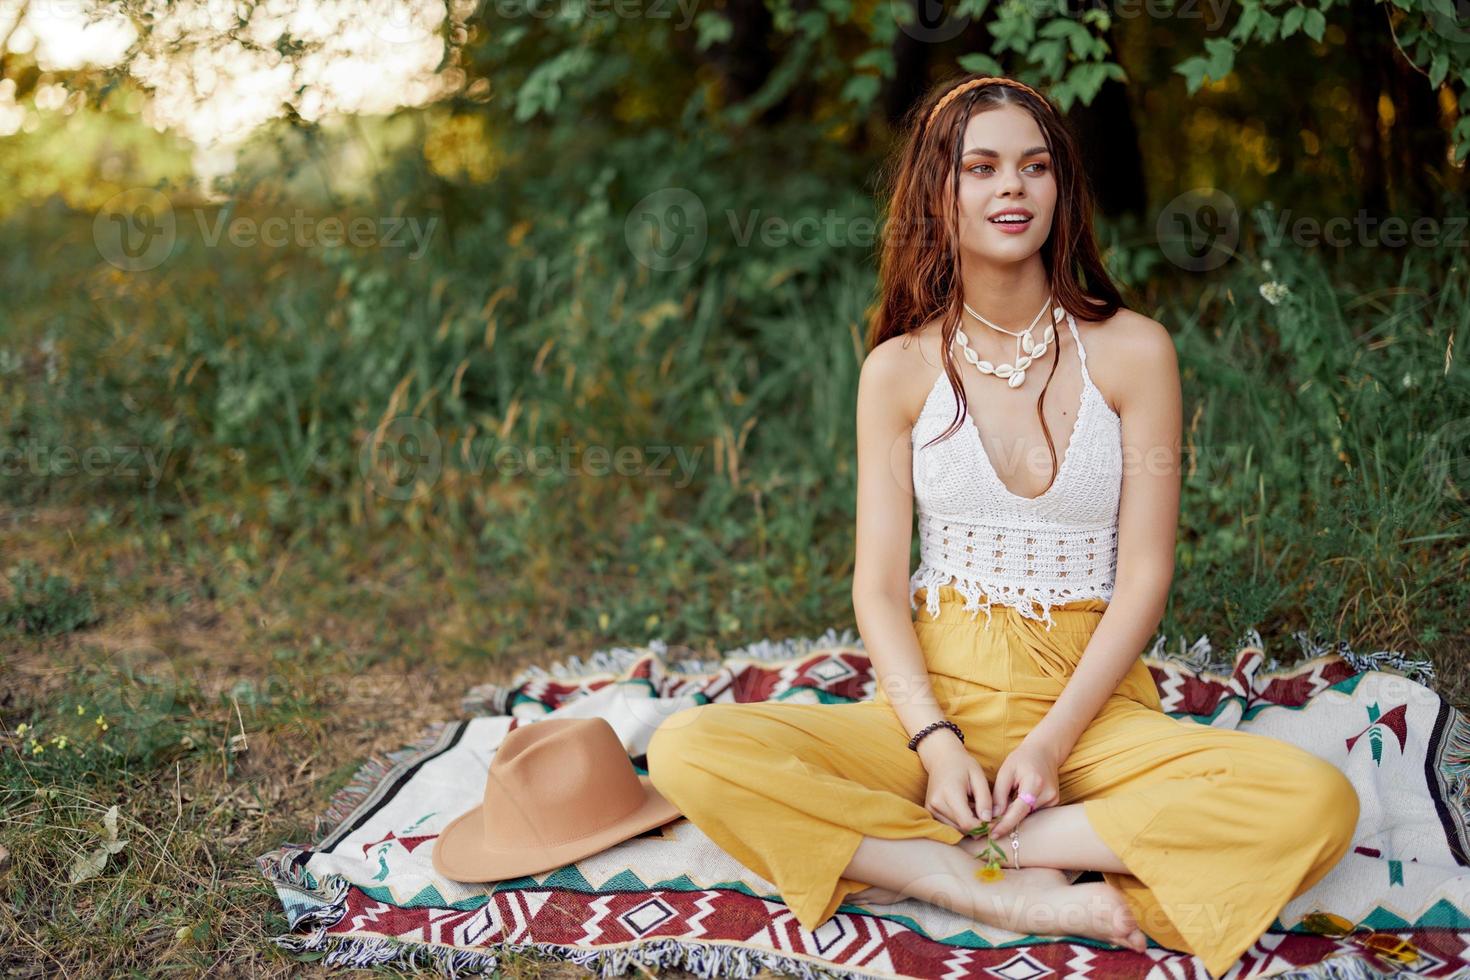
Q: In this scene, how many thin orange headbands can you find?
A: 1